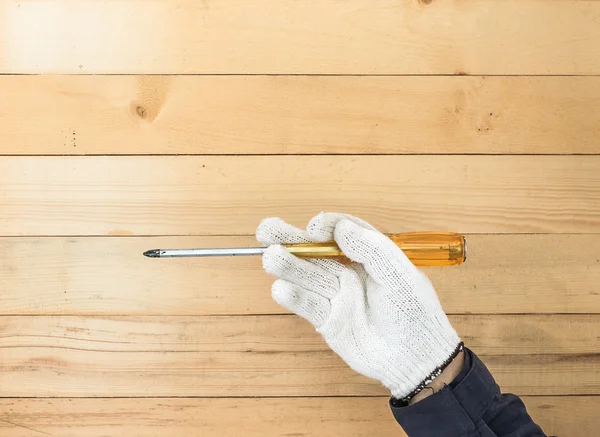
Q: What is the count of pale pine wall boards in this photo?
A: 6